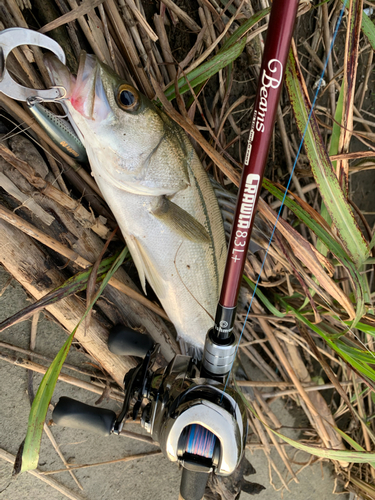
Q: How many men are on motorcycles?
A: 0